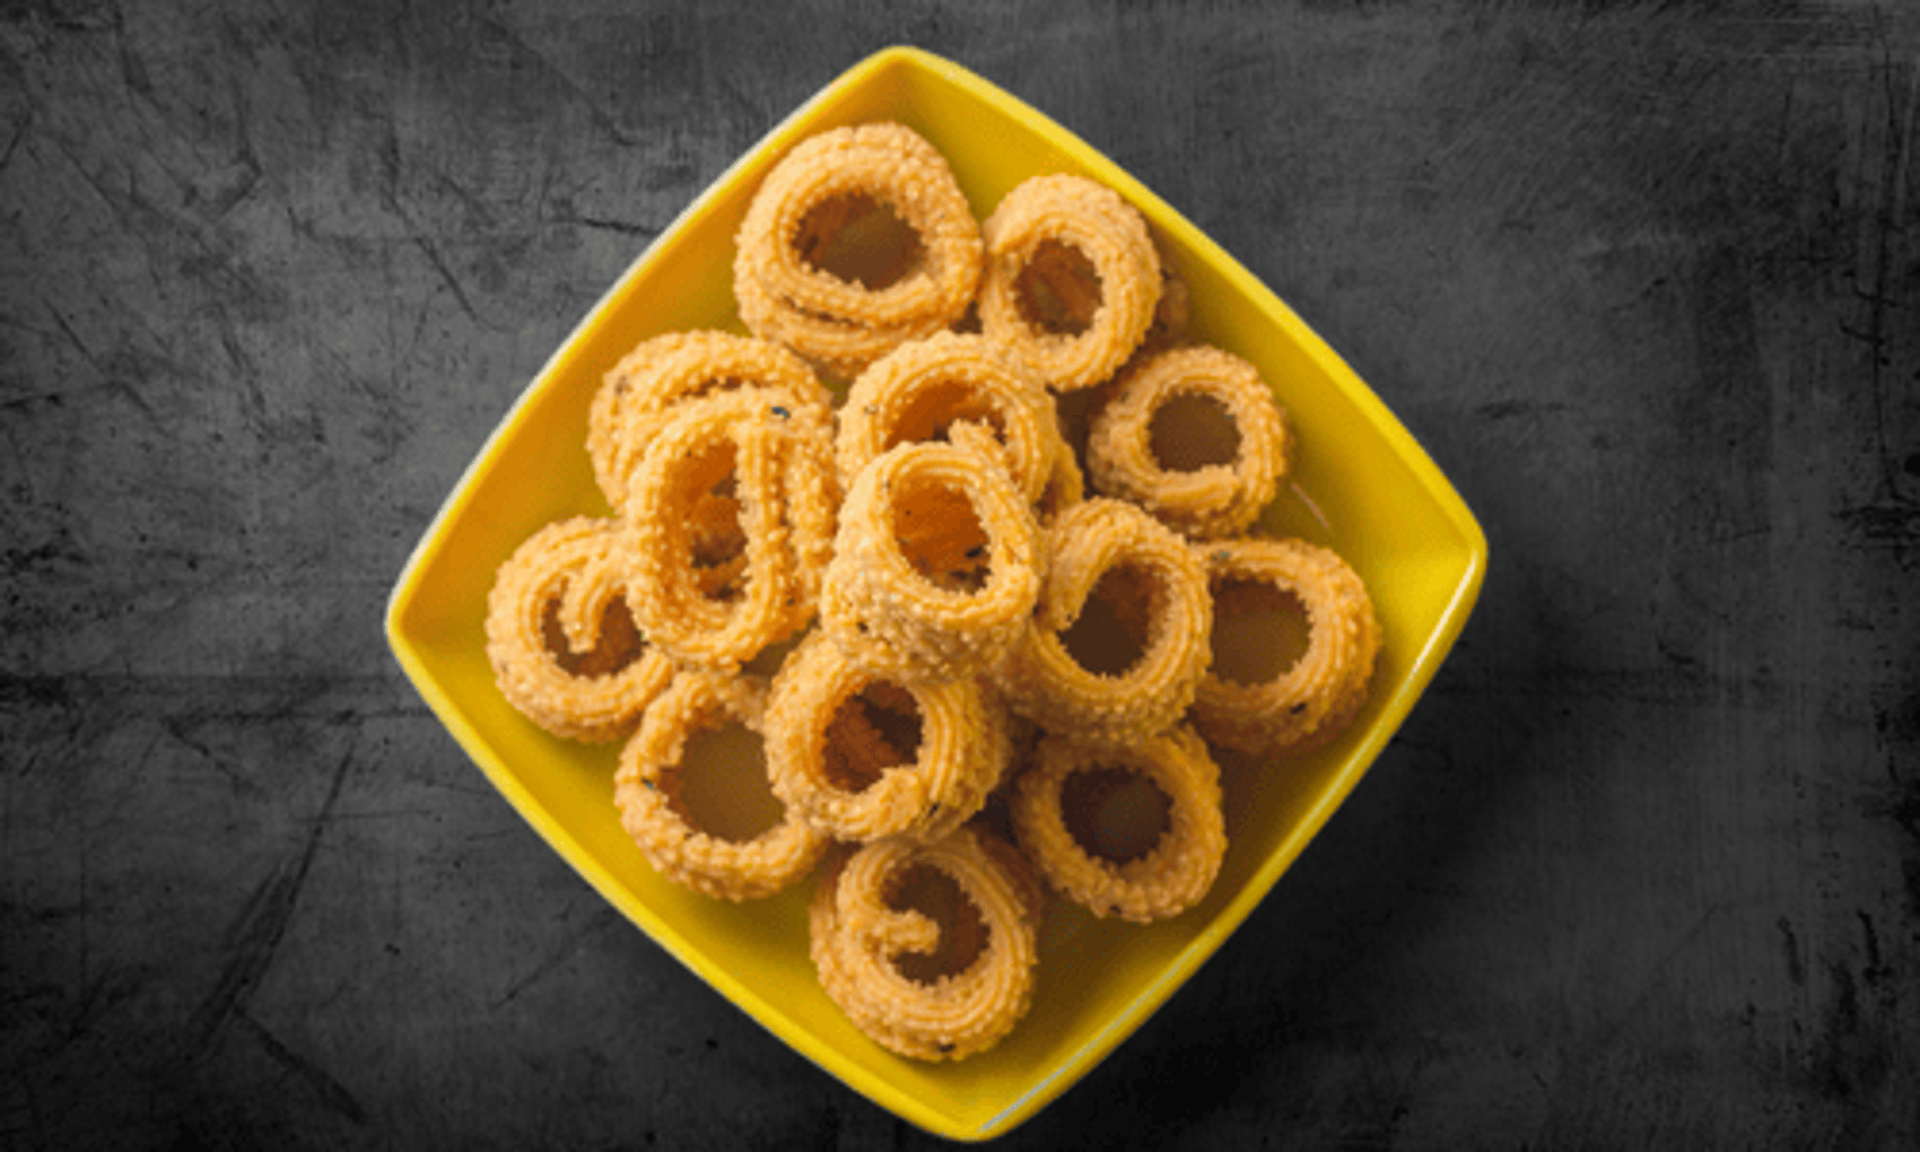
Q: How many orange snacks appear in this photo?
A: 14